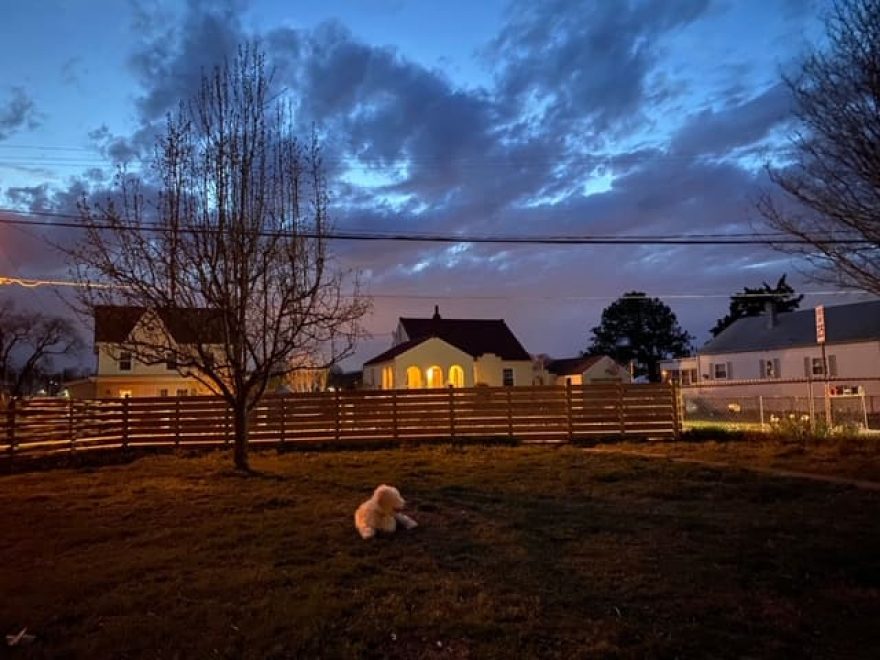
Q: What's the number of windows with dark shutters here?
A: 3